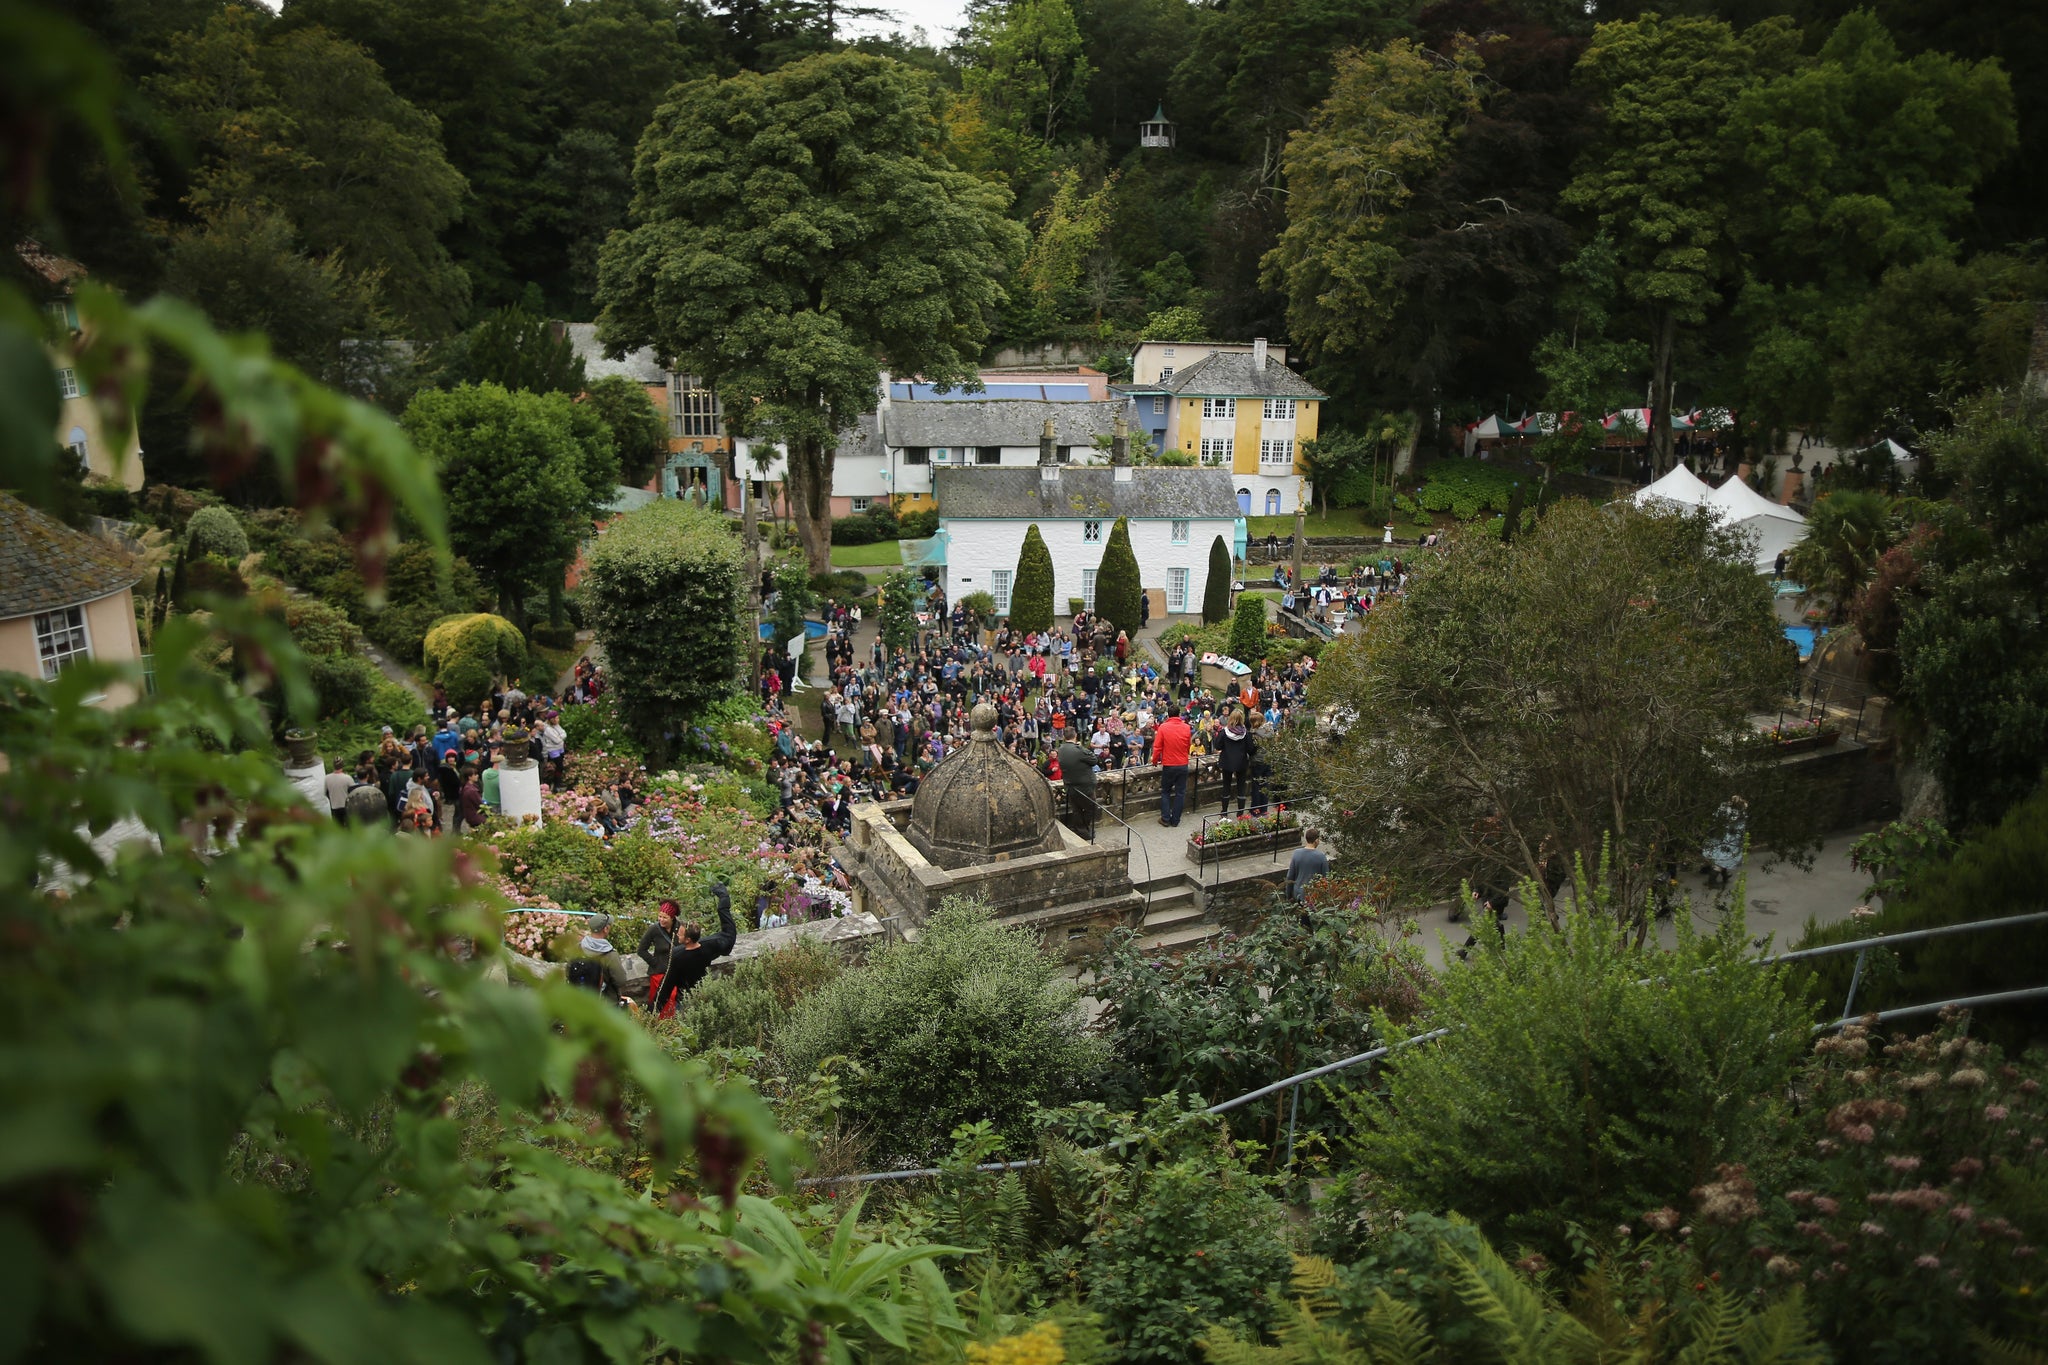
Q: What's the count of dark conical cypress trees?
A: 3